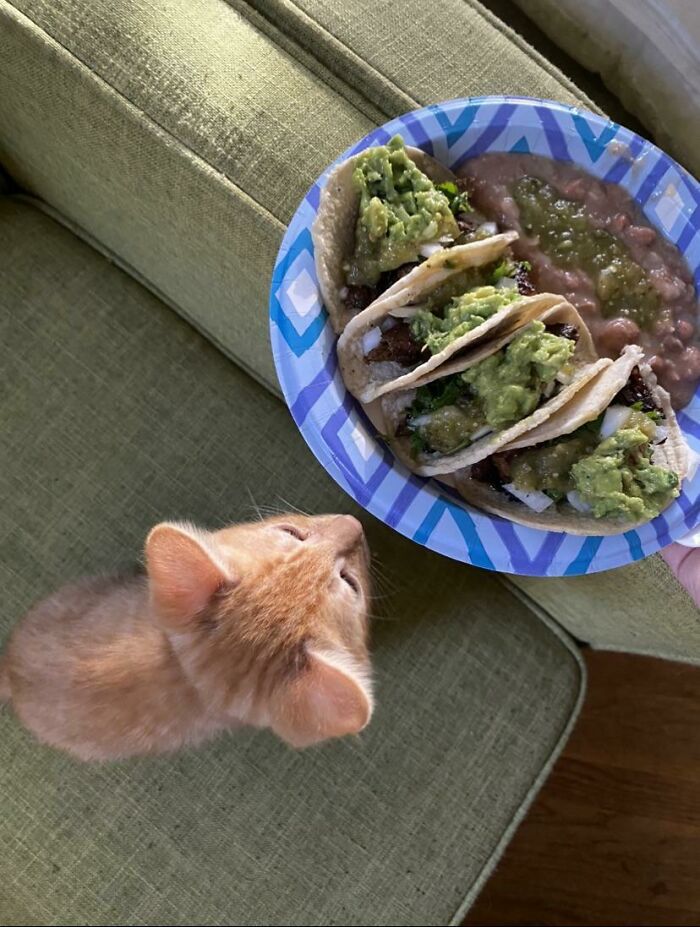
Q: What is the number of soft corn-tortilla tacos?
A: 4